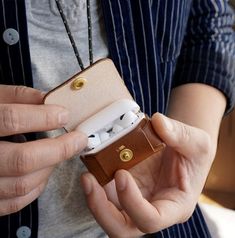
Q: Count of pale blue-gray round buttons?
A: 2